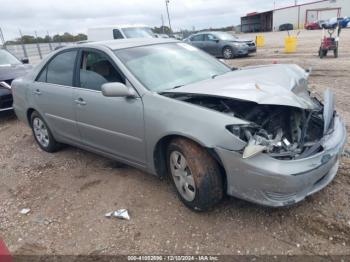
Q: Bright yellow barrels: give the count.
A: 2